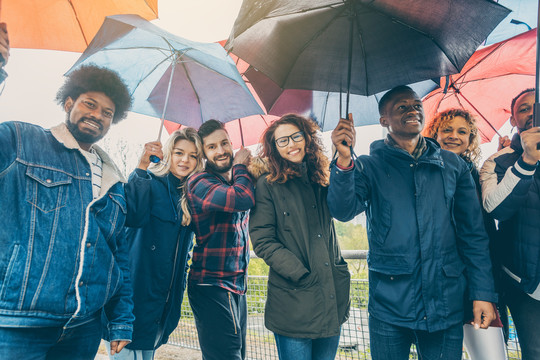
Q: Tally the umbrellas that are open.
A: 7